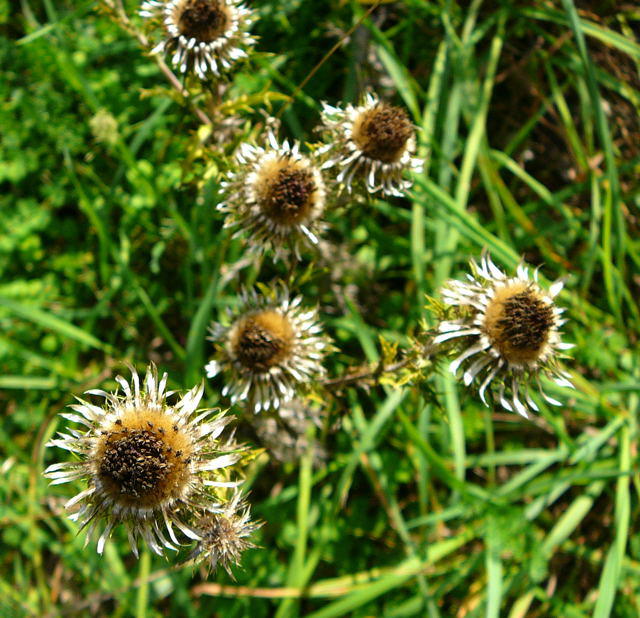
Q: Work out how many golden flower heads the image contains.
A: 6